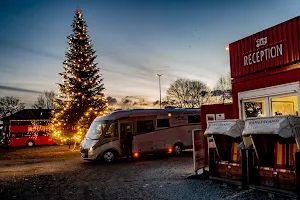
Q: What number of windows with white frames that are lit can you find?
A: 2